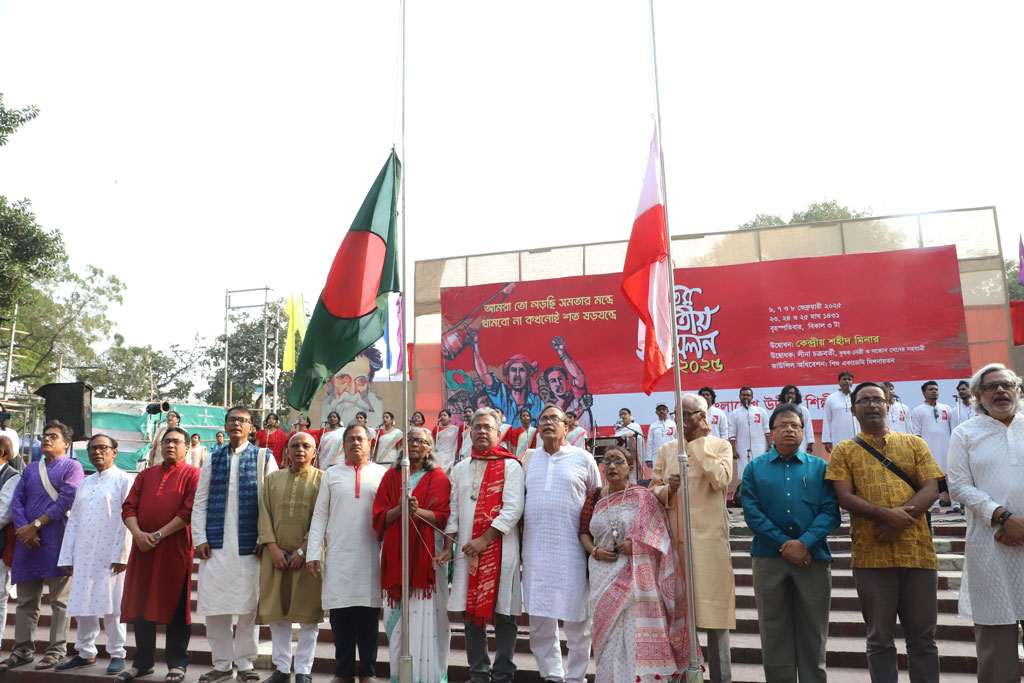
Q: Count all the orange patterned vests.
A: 0